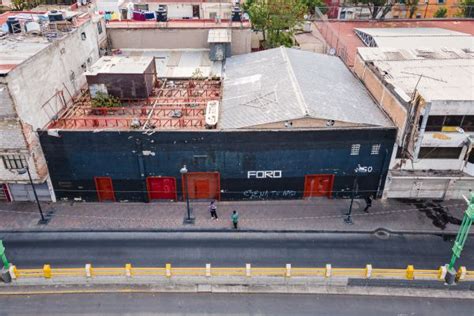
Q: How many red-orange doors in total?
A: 4